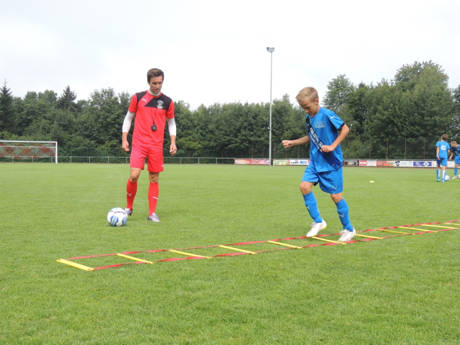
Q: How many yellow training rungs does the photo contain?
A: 11